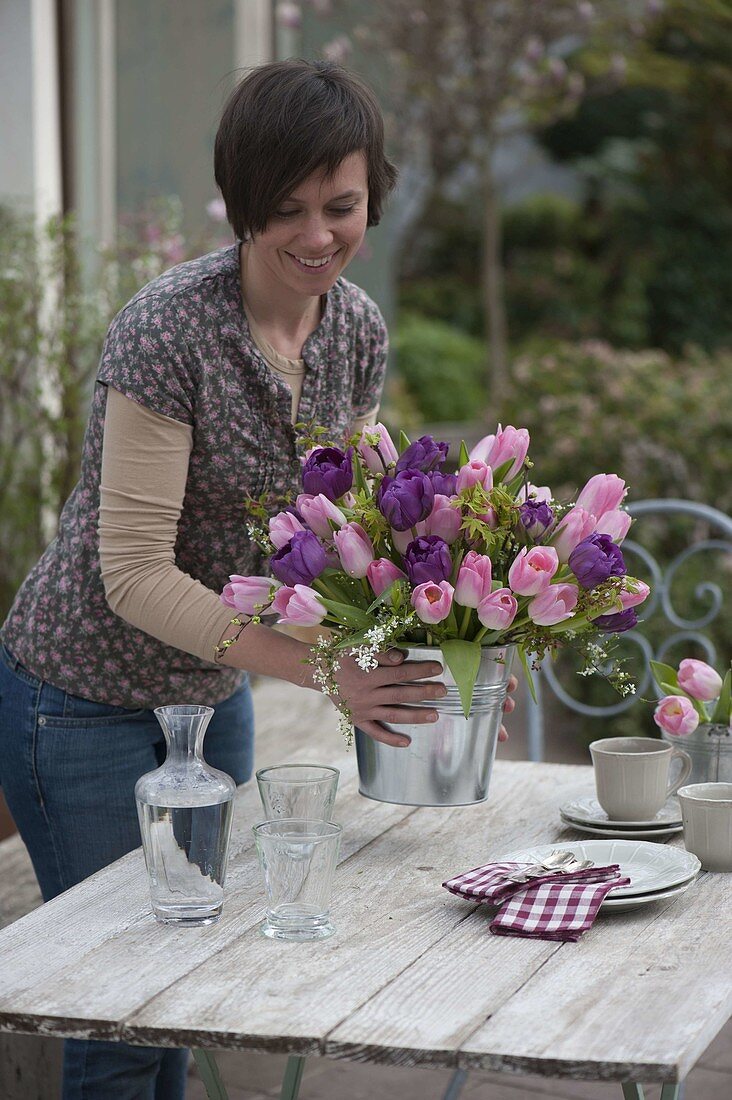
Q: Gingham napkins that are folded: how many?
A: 2